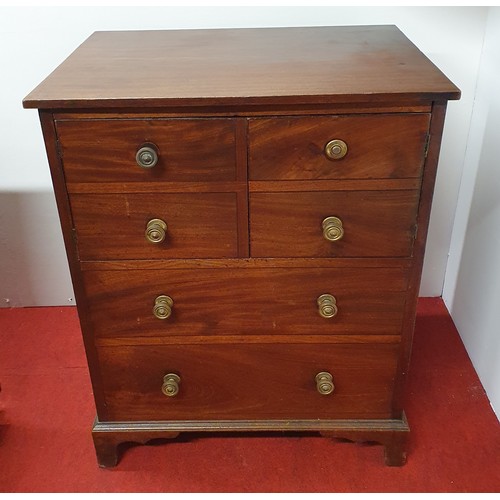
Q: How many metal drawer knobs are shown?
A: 8